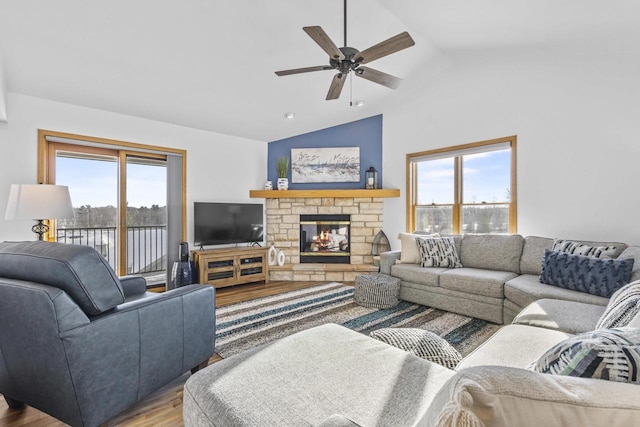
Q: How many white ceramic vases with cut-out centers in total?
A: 2